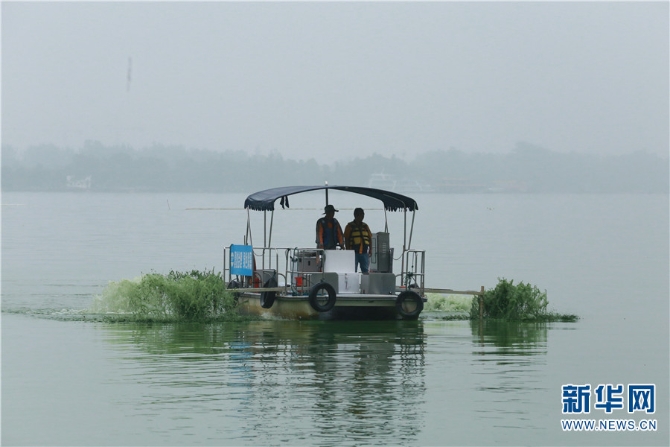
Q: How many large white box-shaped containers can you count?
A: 2